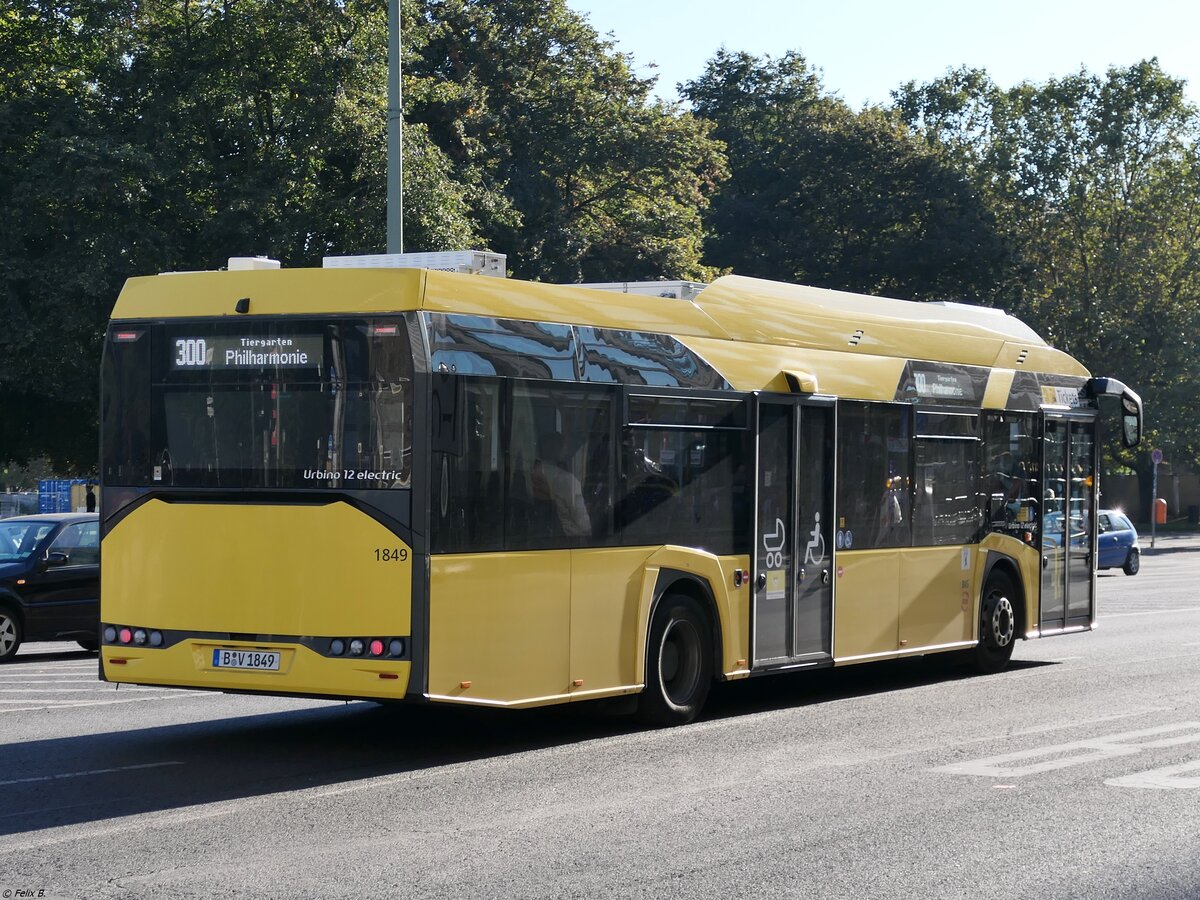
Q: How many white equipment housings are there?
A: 3